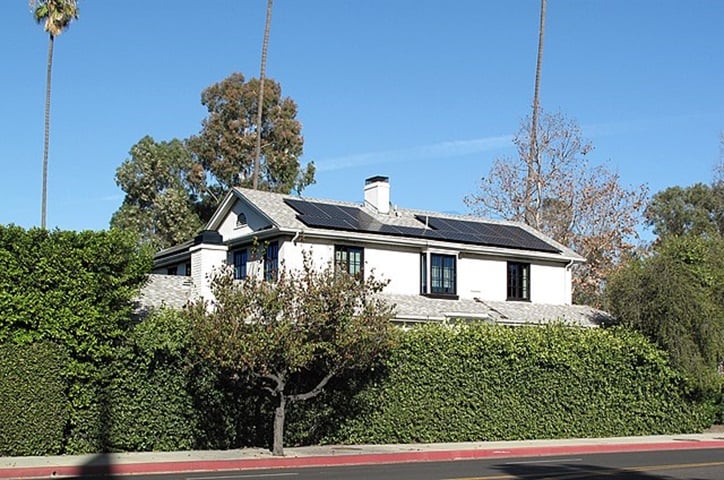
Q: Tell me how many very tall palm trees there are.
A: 3